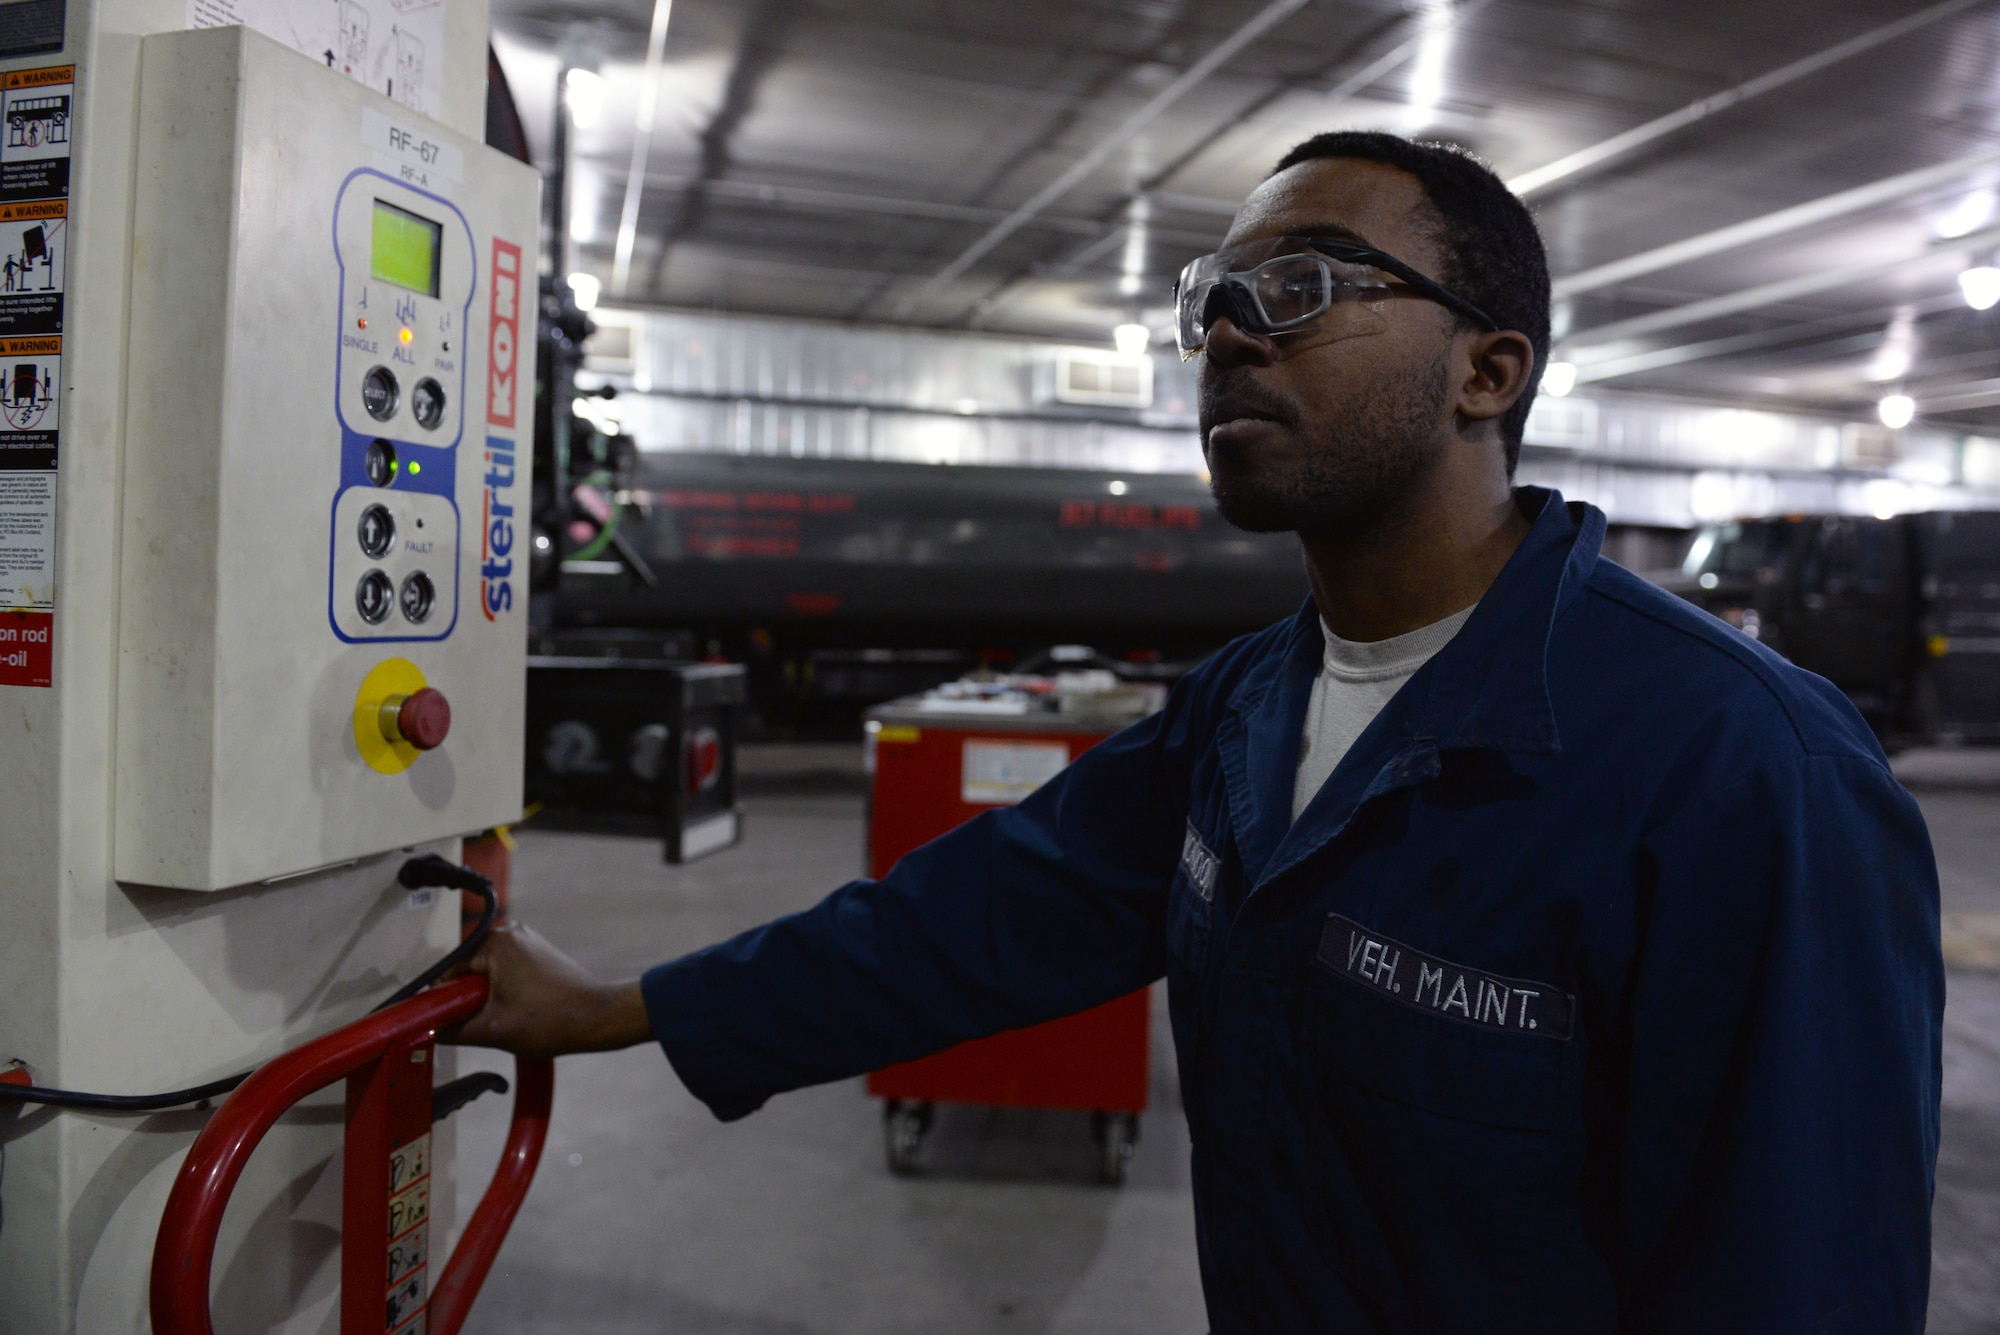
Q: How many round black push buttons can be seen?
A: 6